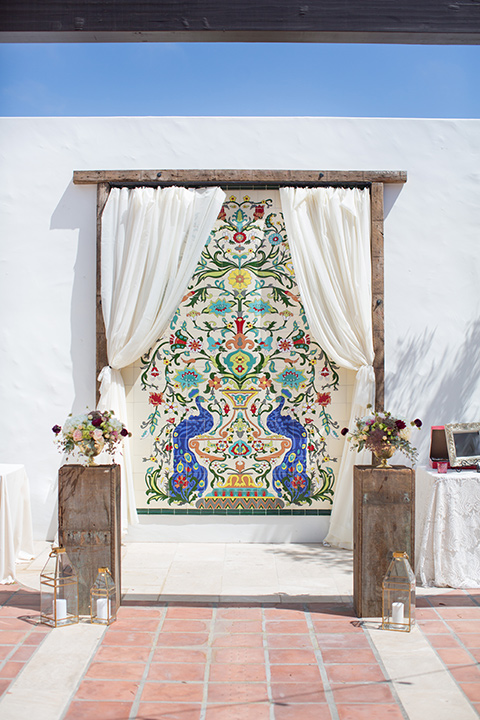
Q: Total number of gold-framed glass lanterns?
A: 3